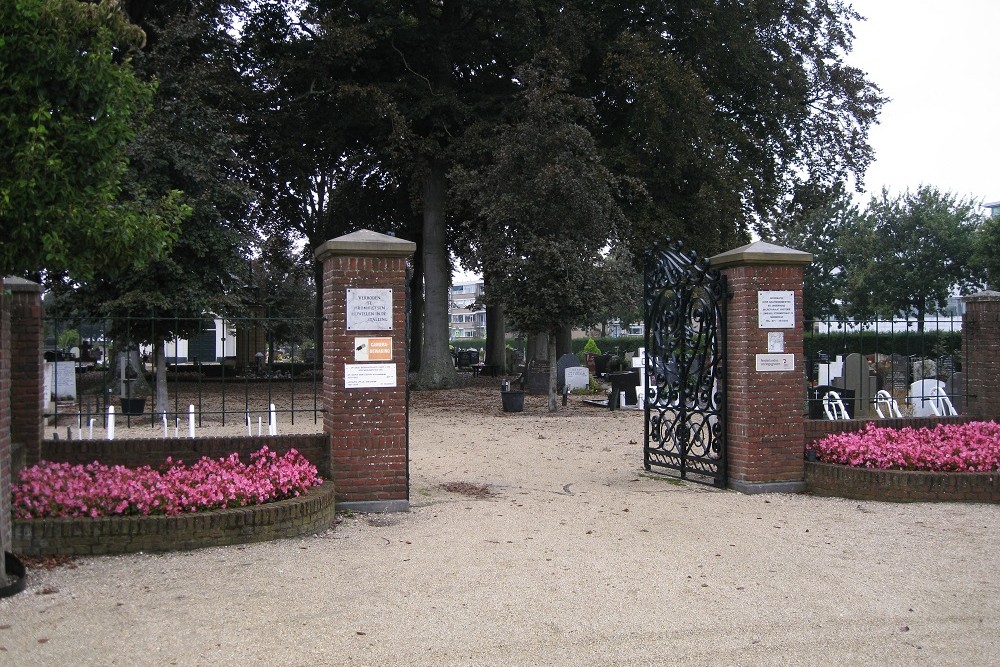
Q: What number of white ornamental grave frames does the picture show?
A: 3